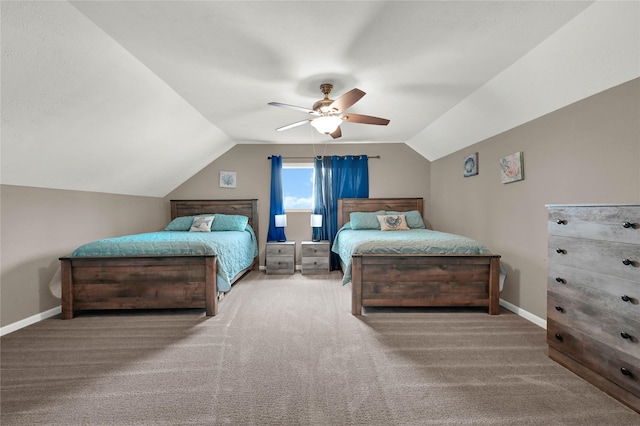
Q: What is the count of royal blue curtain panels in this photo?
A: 2